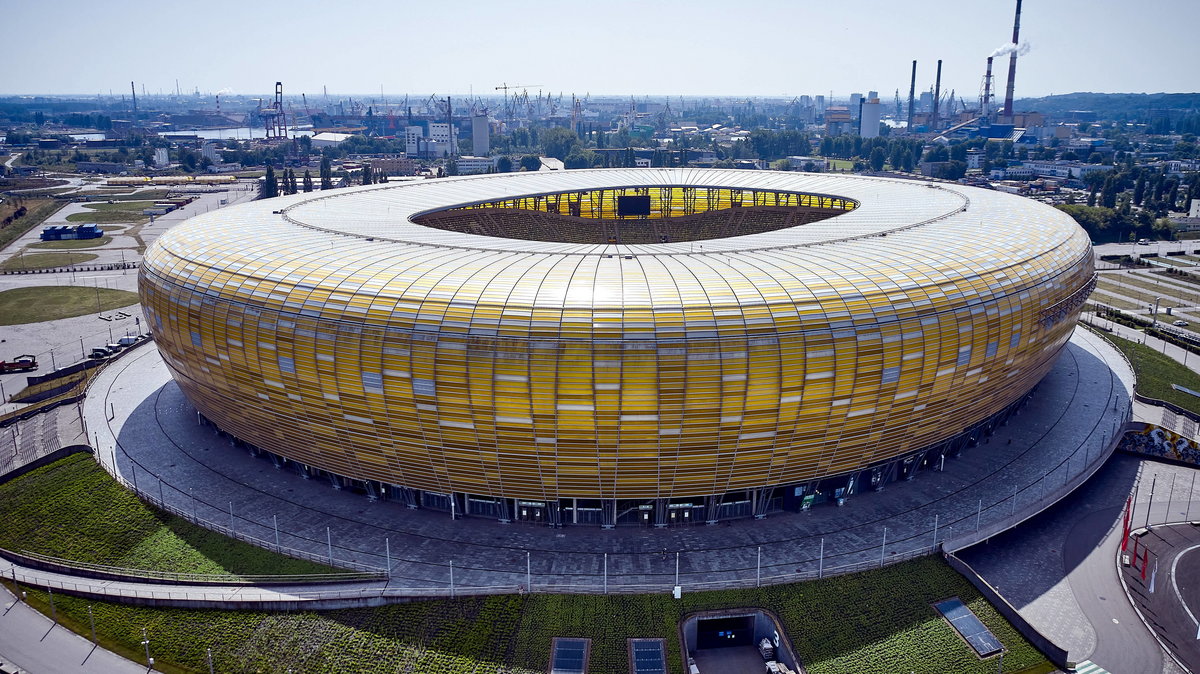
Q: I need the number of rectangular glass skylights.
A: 3